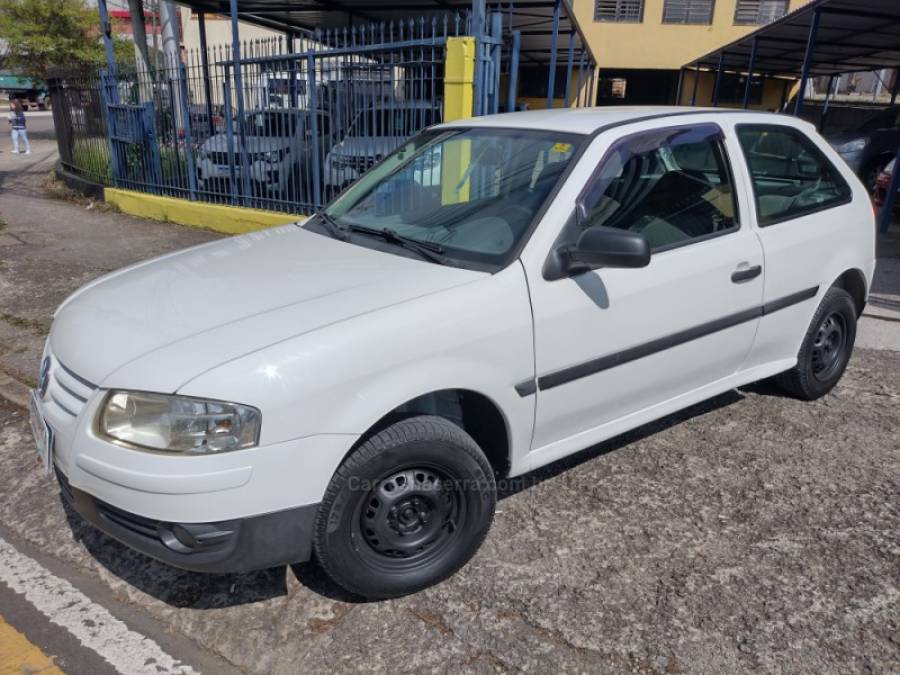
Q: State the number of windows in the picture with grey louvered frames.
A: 3